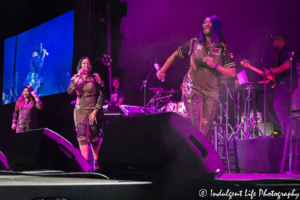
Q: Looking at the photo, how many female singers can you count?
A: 3